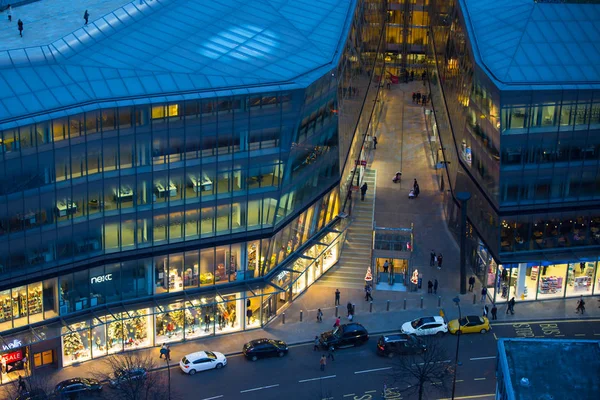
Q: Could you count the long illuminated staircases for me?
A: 1